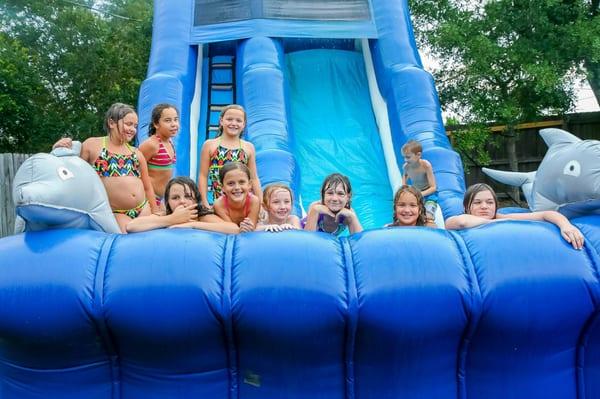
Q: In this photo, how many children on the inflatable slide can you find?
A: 10